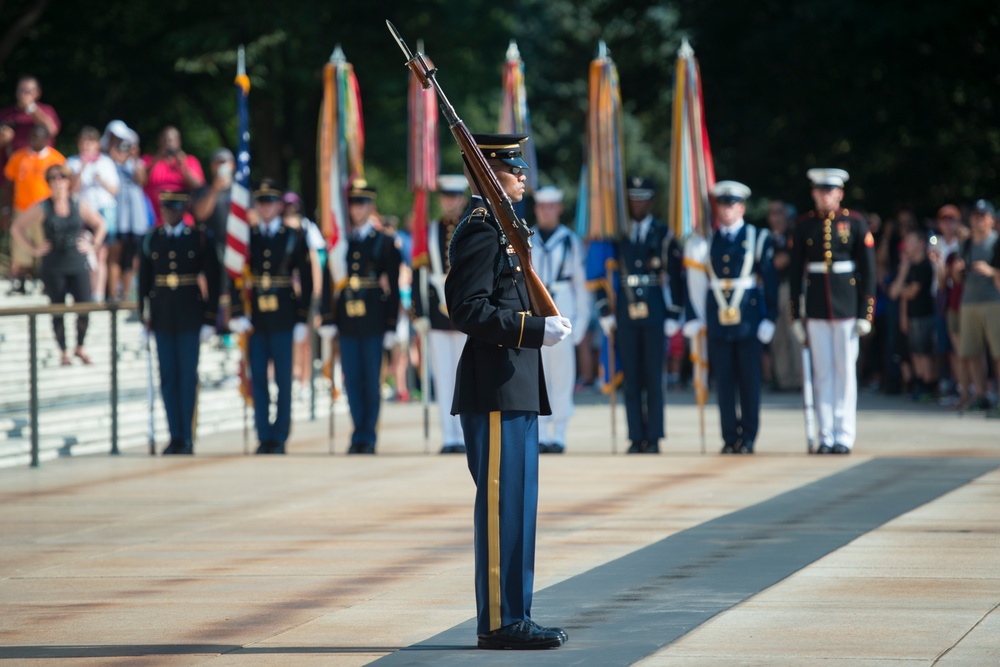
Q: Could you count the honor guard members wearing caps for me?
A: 9